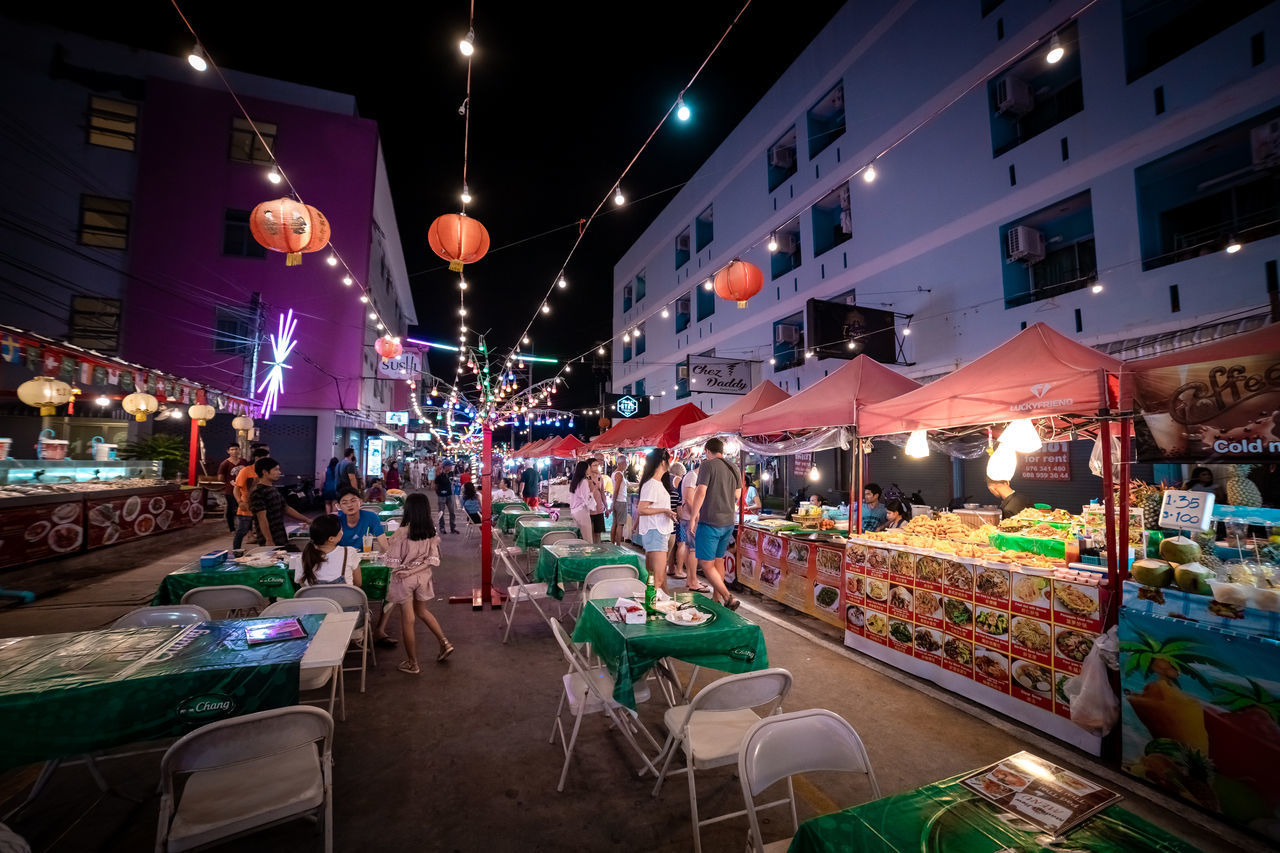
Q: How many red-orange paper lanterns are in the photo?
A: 4